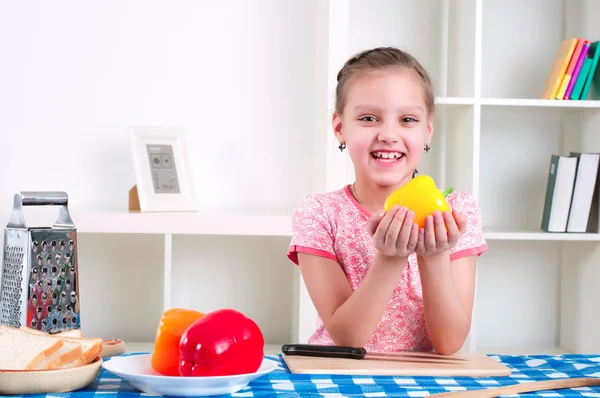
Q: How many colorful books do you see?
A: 5